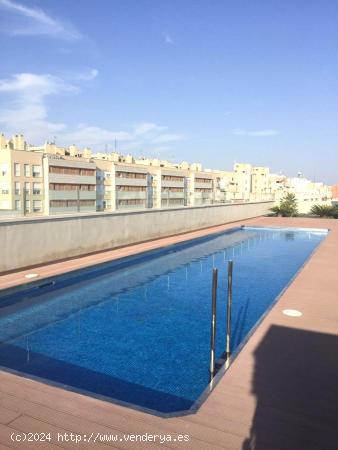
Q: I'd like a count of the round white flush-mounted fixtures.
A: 2